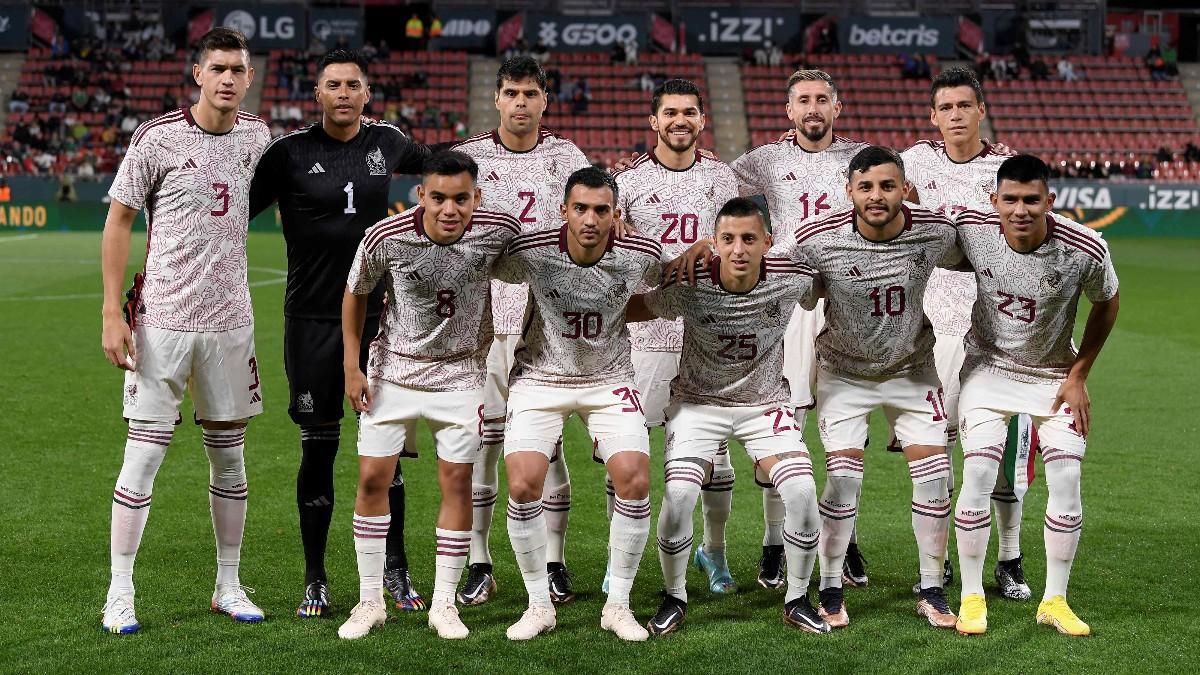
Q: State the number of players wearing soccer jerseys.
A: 11